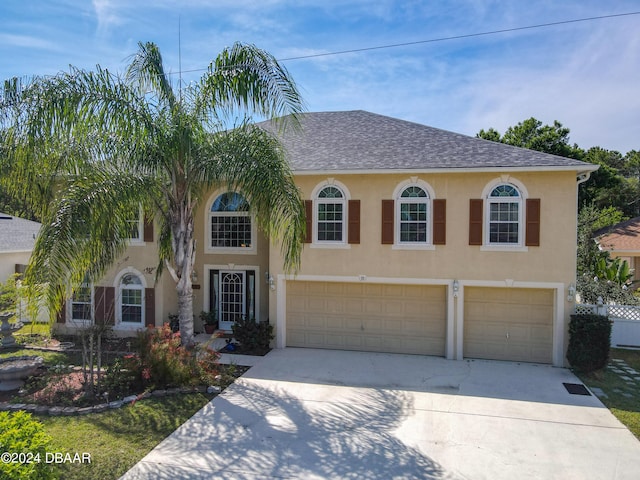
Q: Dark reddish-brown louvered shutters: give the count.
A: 11